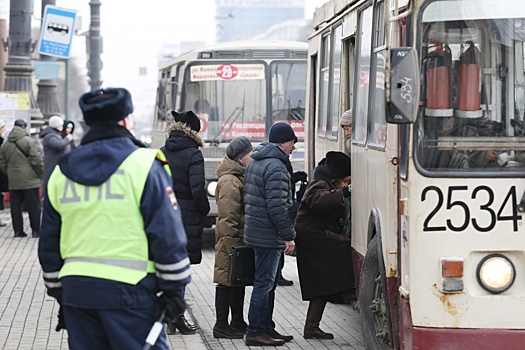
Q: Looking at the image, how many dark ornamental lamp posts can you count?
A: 3